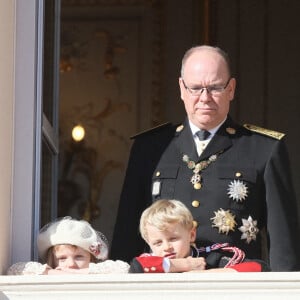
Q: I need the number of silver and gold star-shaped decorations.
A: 3